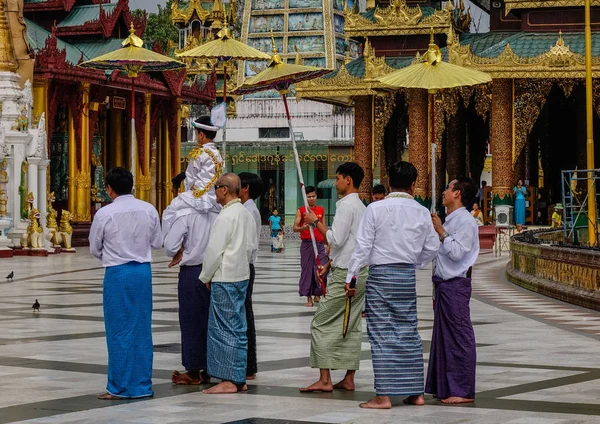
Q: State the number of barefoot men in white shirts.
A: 7